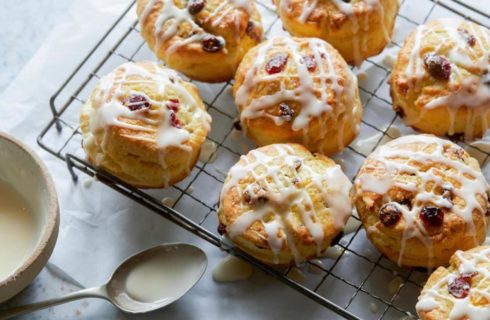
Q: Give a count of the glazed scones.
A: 8